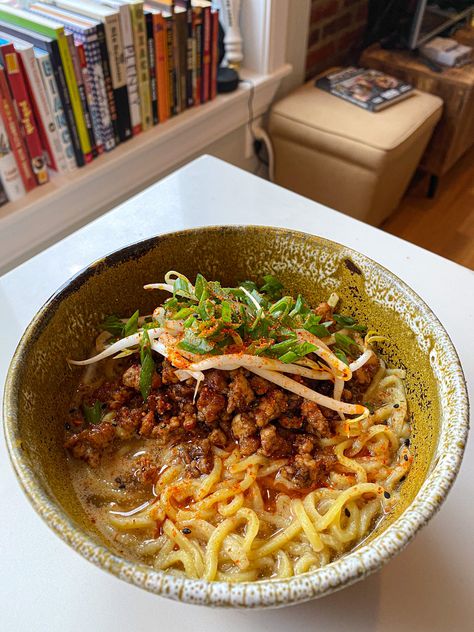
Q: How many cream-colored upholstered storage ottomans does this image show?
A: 1